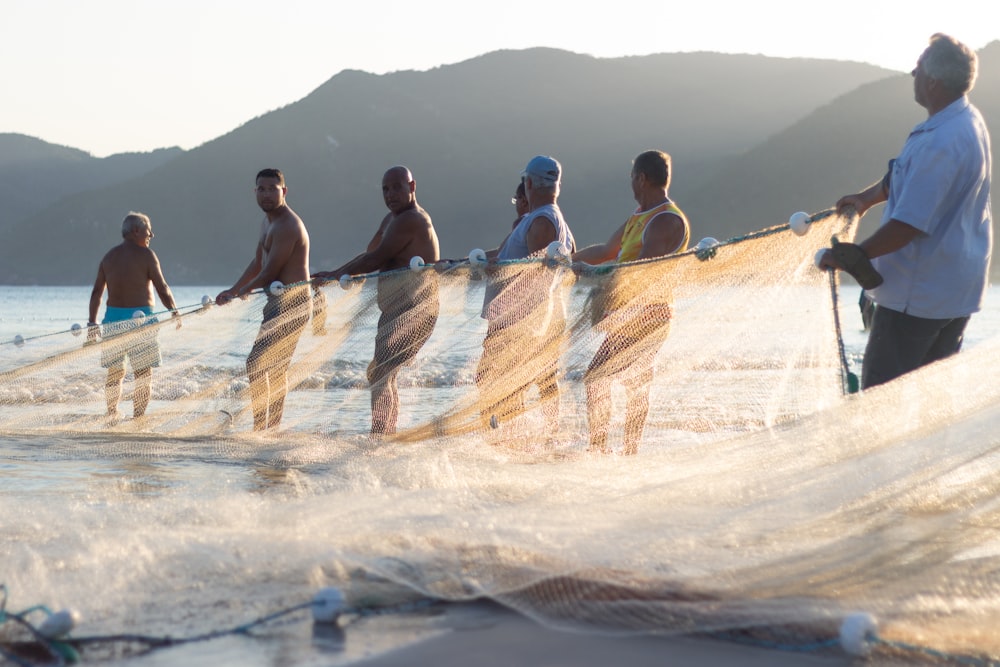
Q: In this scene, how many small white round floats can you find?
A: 15